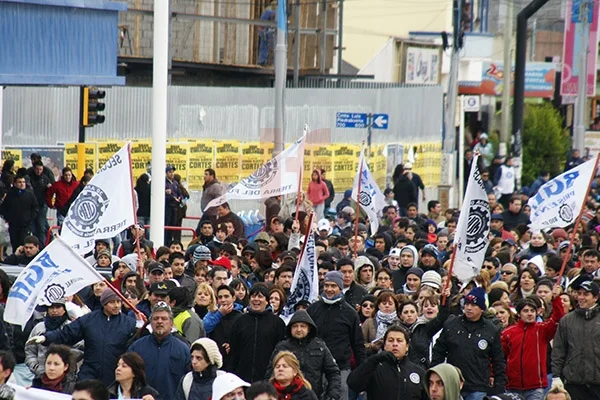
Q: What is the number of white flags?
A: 7